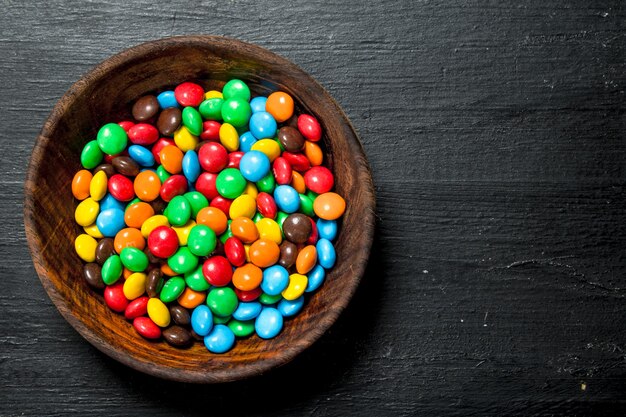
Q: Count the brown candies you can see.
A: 12